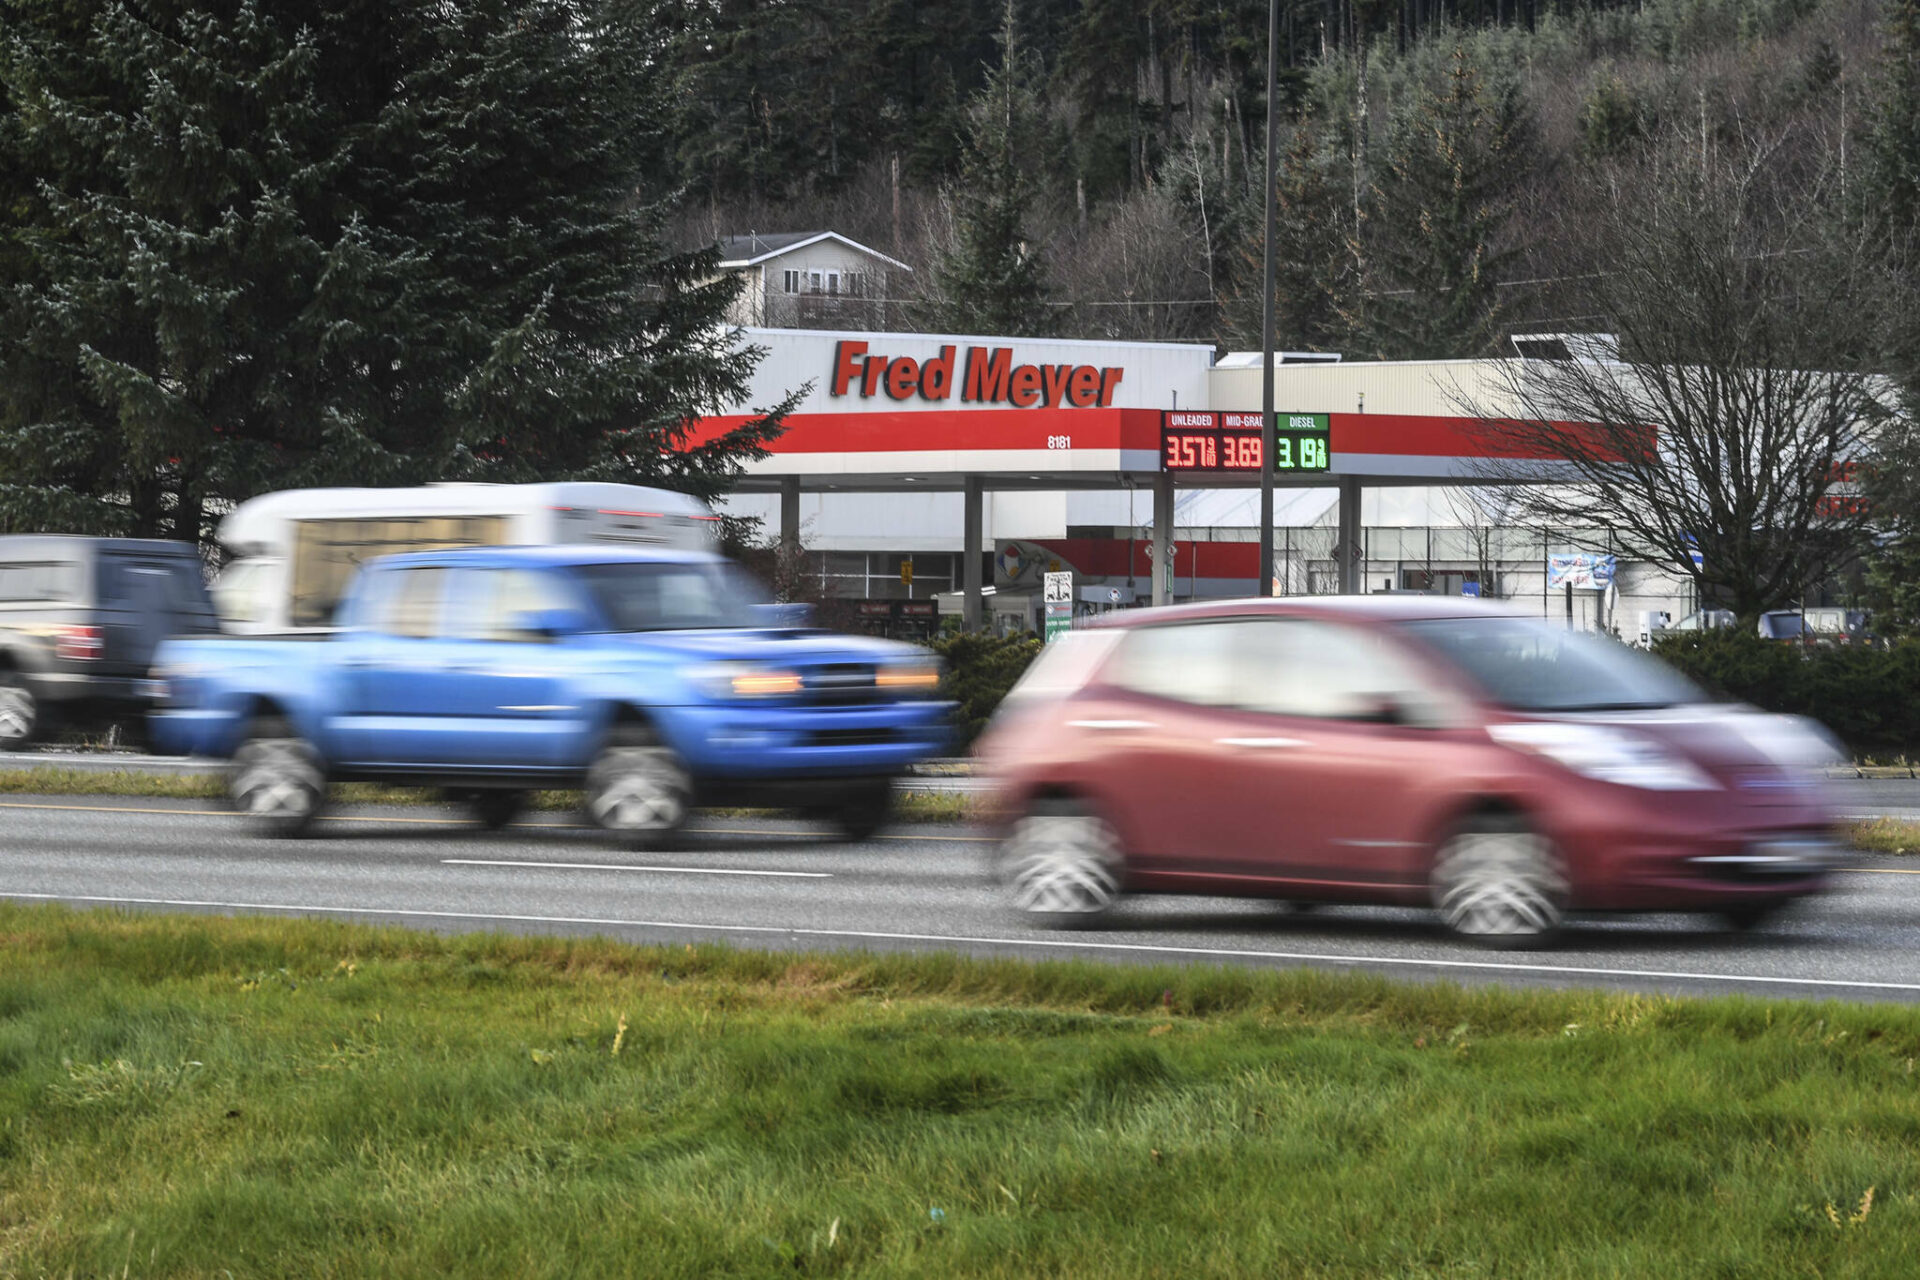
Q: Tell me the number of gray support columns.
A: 4